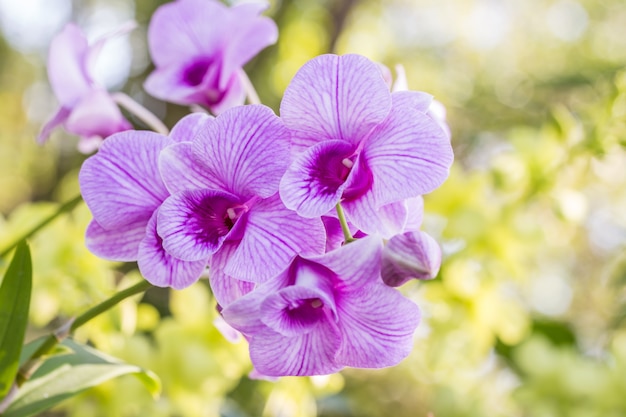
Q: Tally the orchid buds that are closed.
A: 1